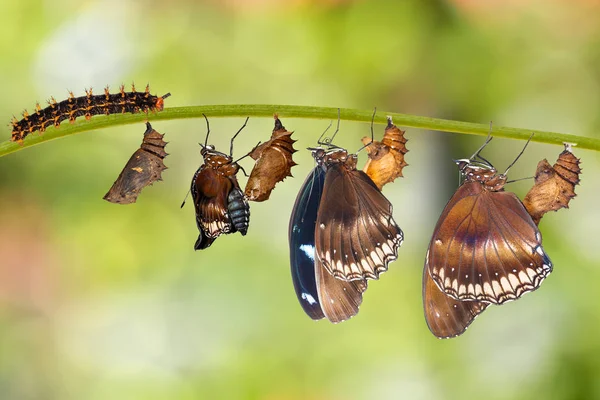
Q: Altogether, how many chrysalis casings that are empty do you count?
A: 3